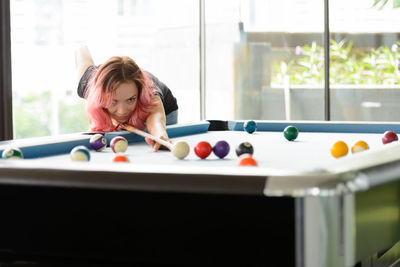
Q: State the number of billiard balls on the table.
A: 15